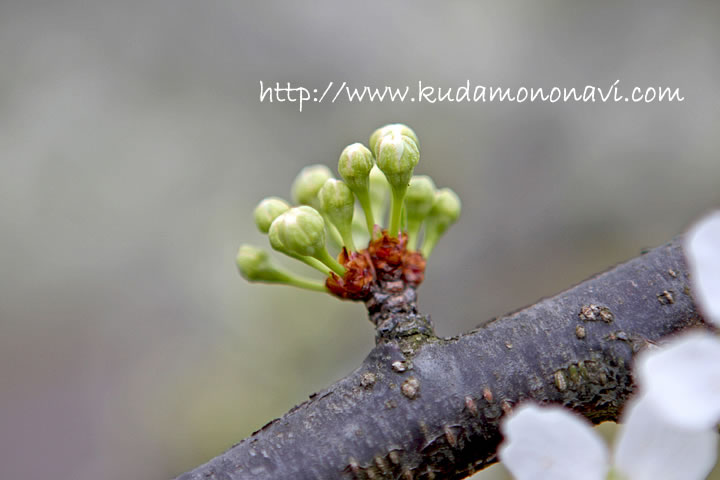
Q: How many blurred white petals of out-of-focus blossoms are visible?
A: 4